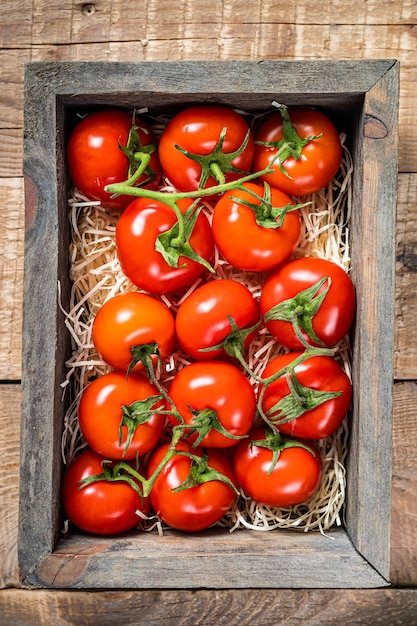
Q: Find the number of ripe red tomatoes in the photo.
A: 14